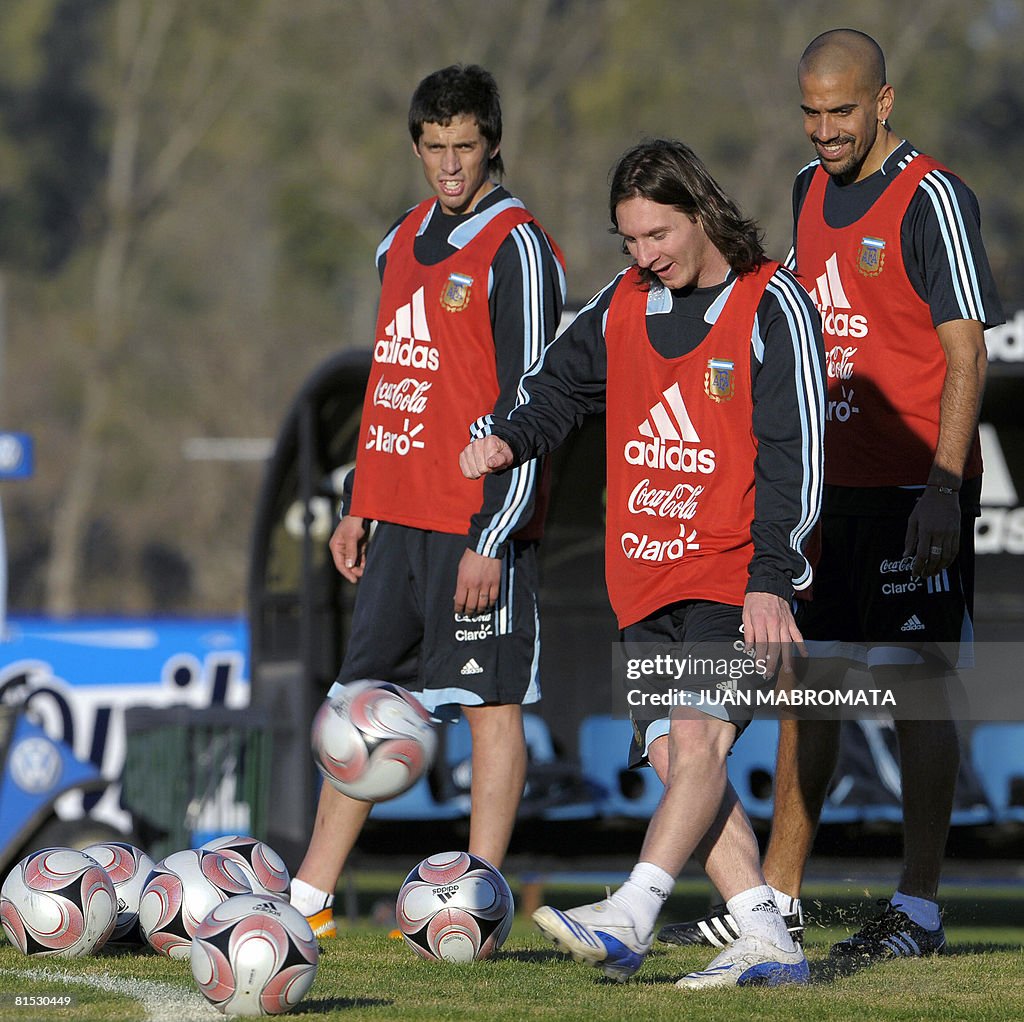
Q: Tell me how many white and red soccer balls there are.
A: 7